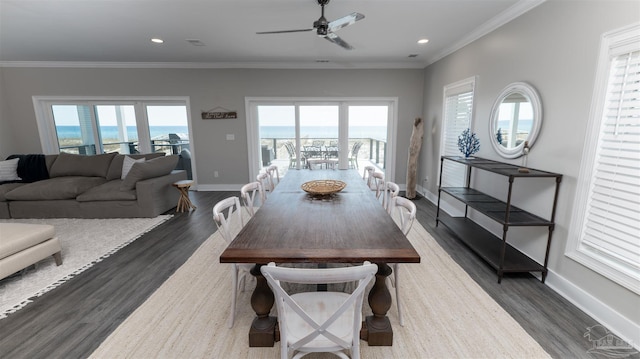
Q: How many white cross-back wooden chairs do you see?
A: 10